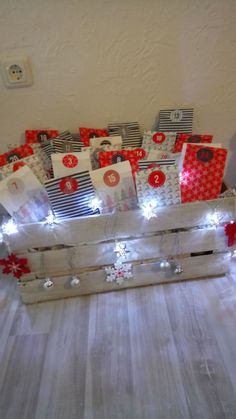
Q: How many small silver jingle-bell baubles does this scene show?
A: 4